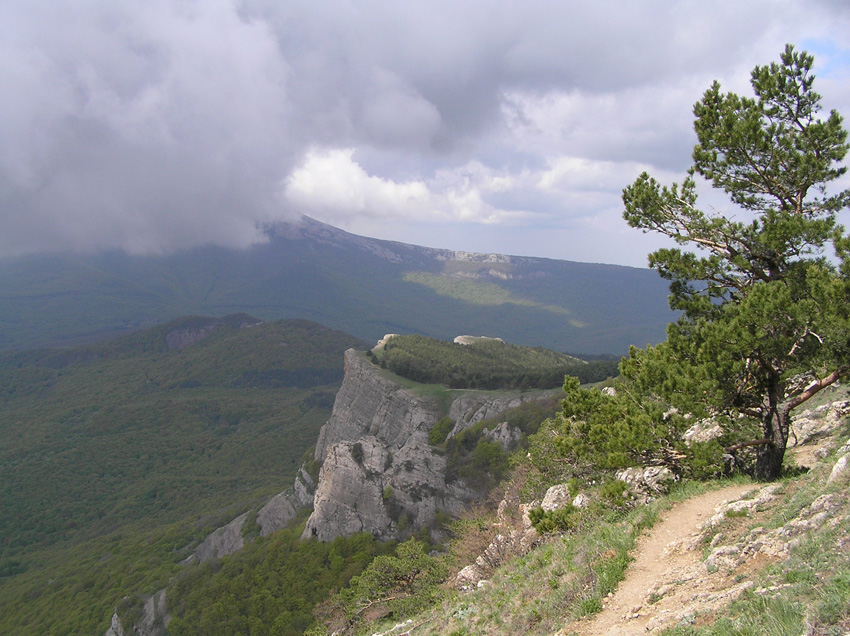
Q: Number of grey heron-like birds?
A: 0